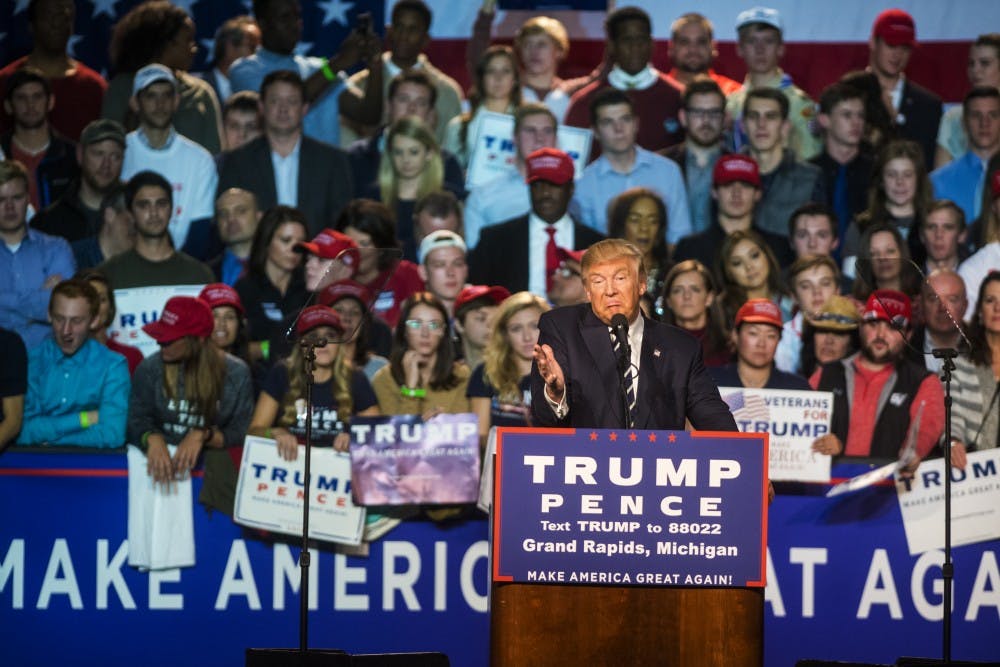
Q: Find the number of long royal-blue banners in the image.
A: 1